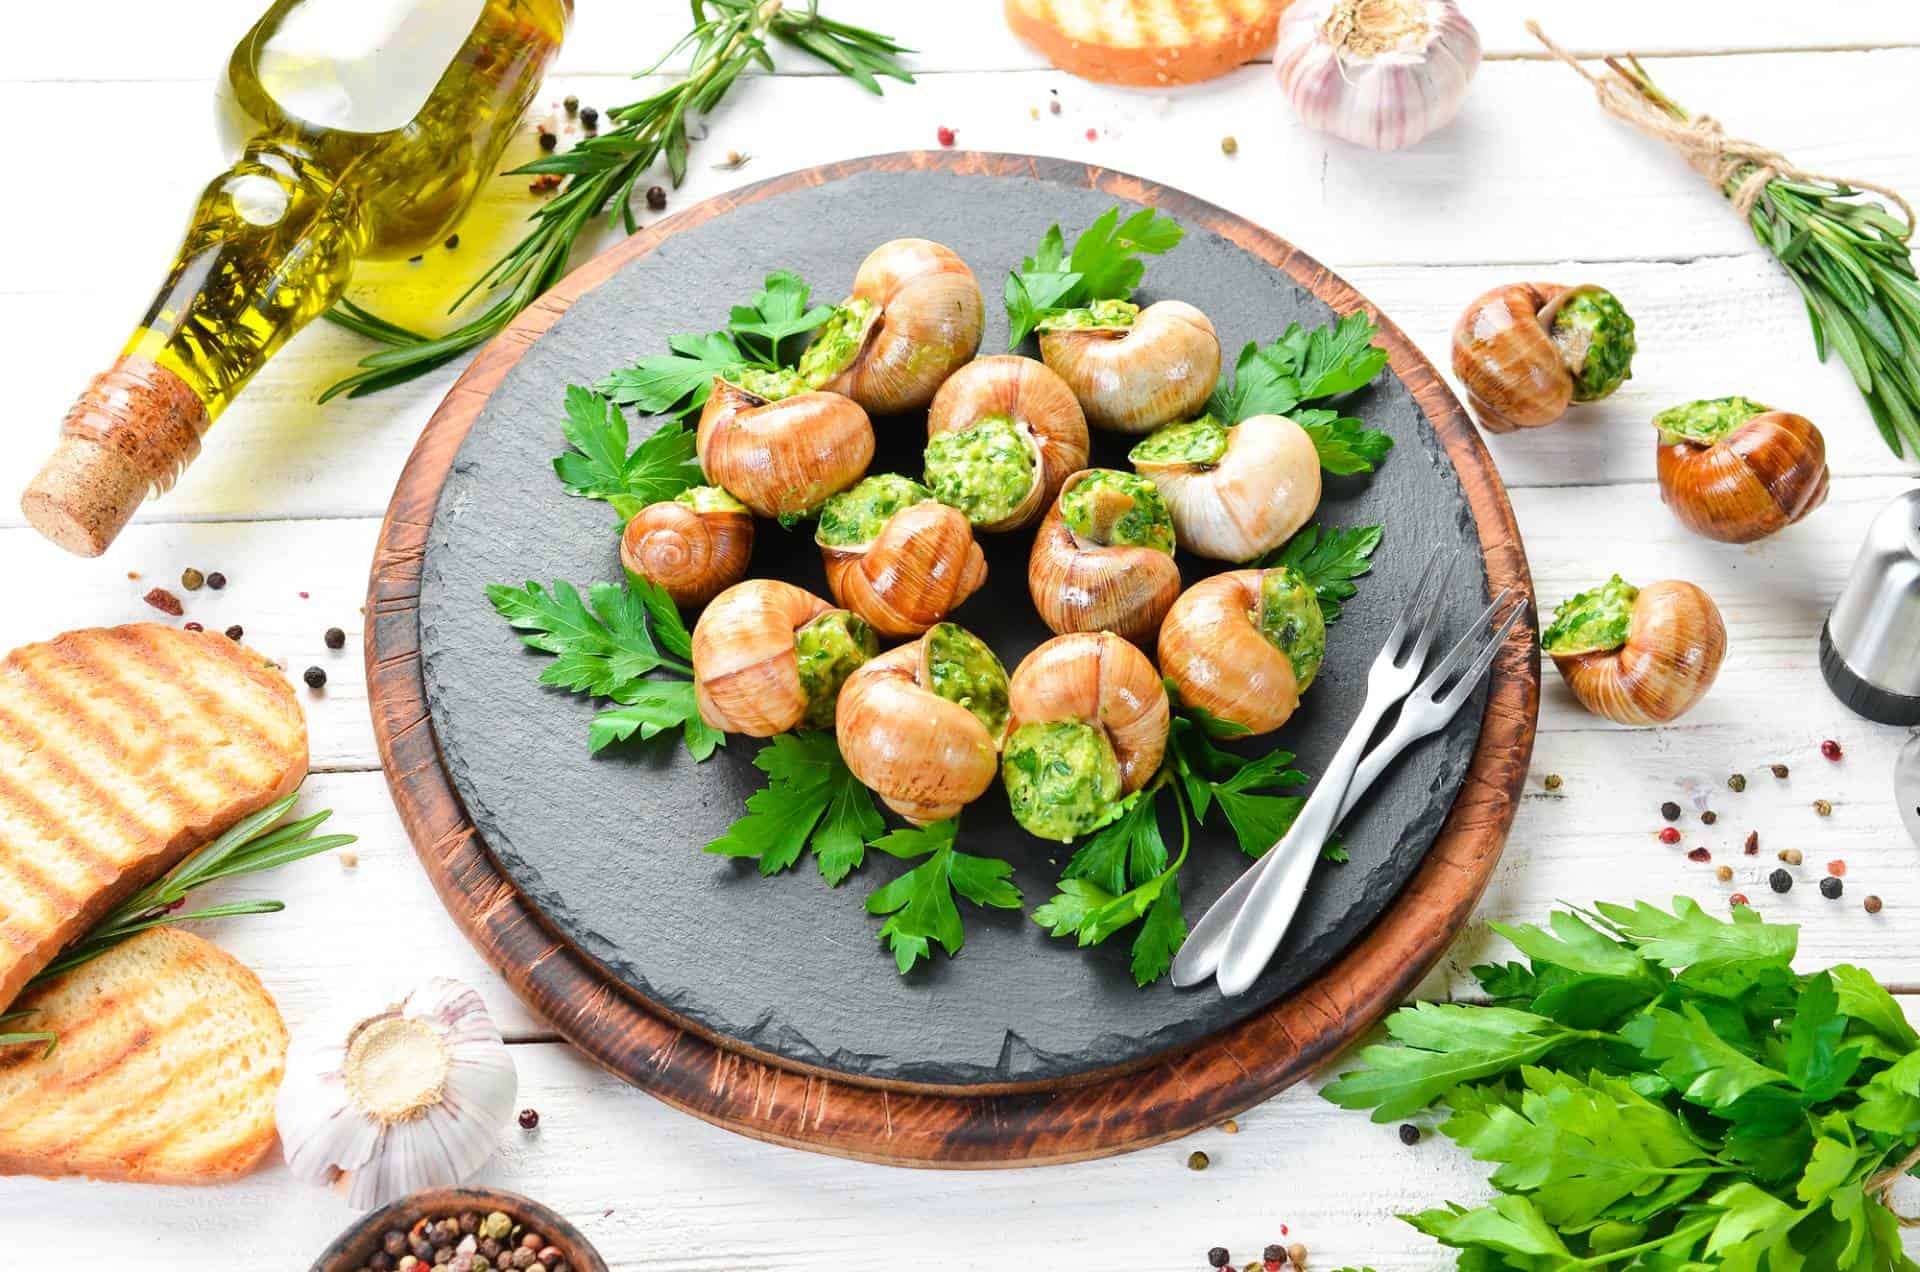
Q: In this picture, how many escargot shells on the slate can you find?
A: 12